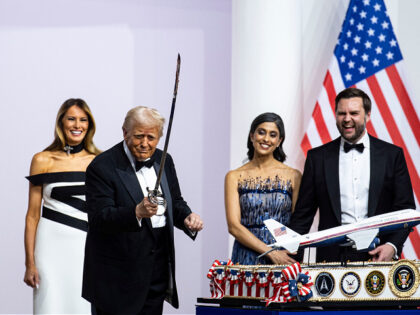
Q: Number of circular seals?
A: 4